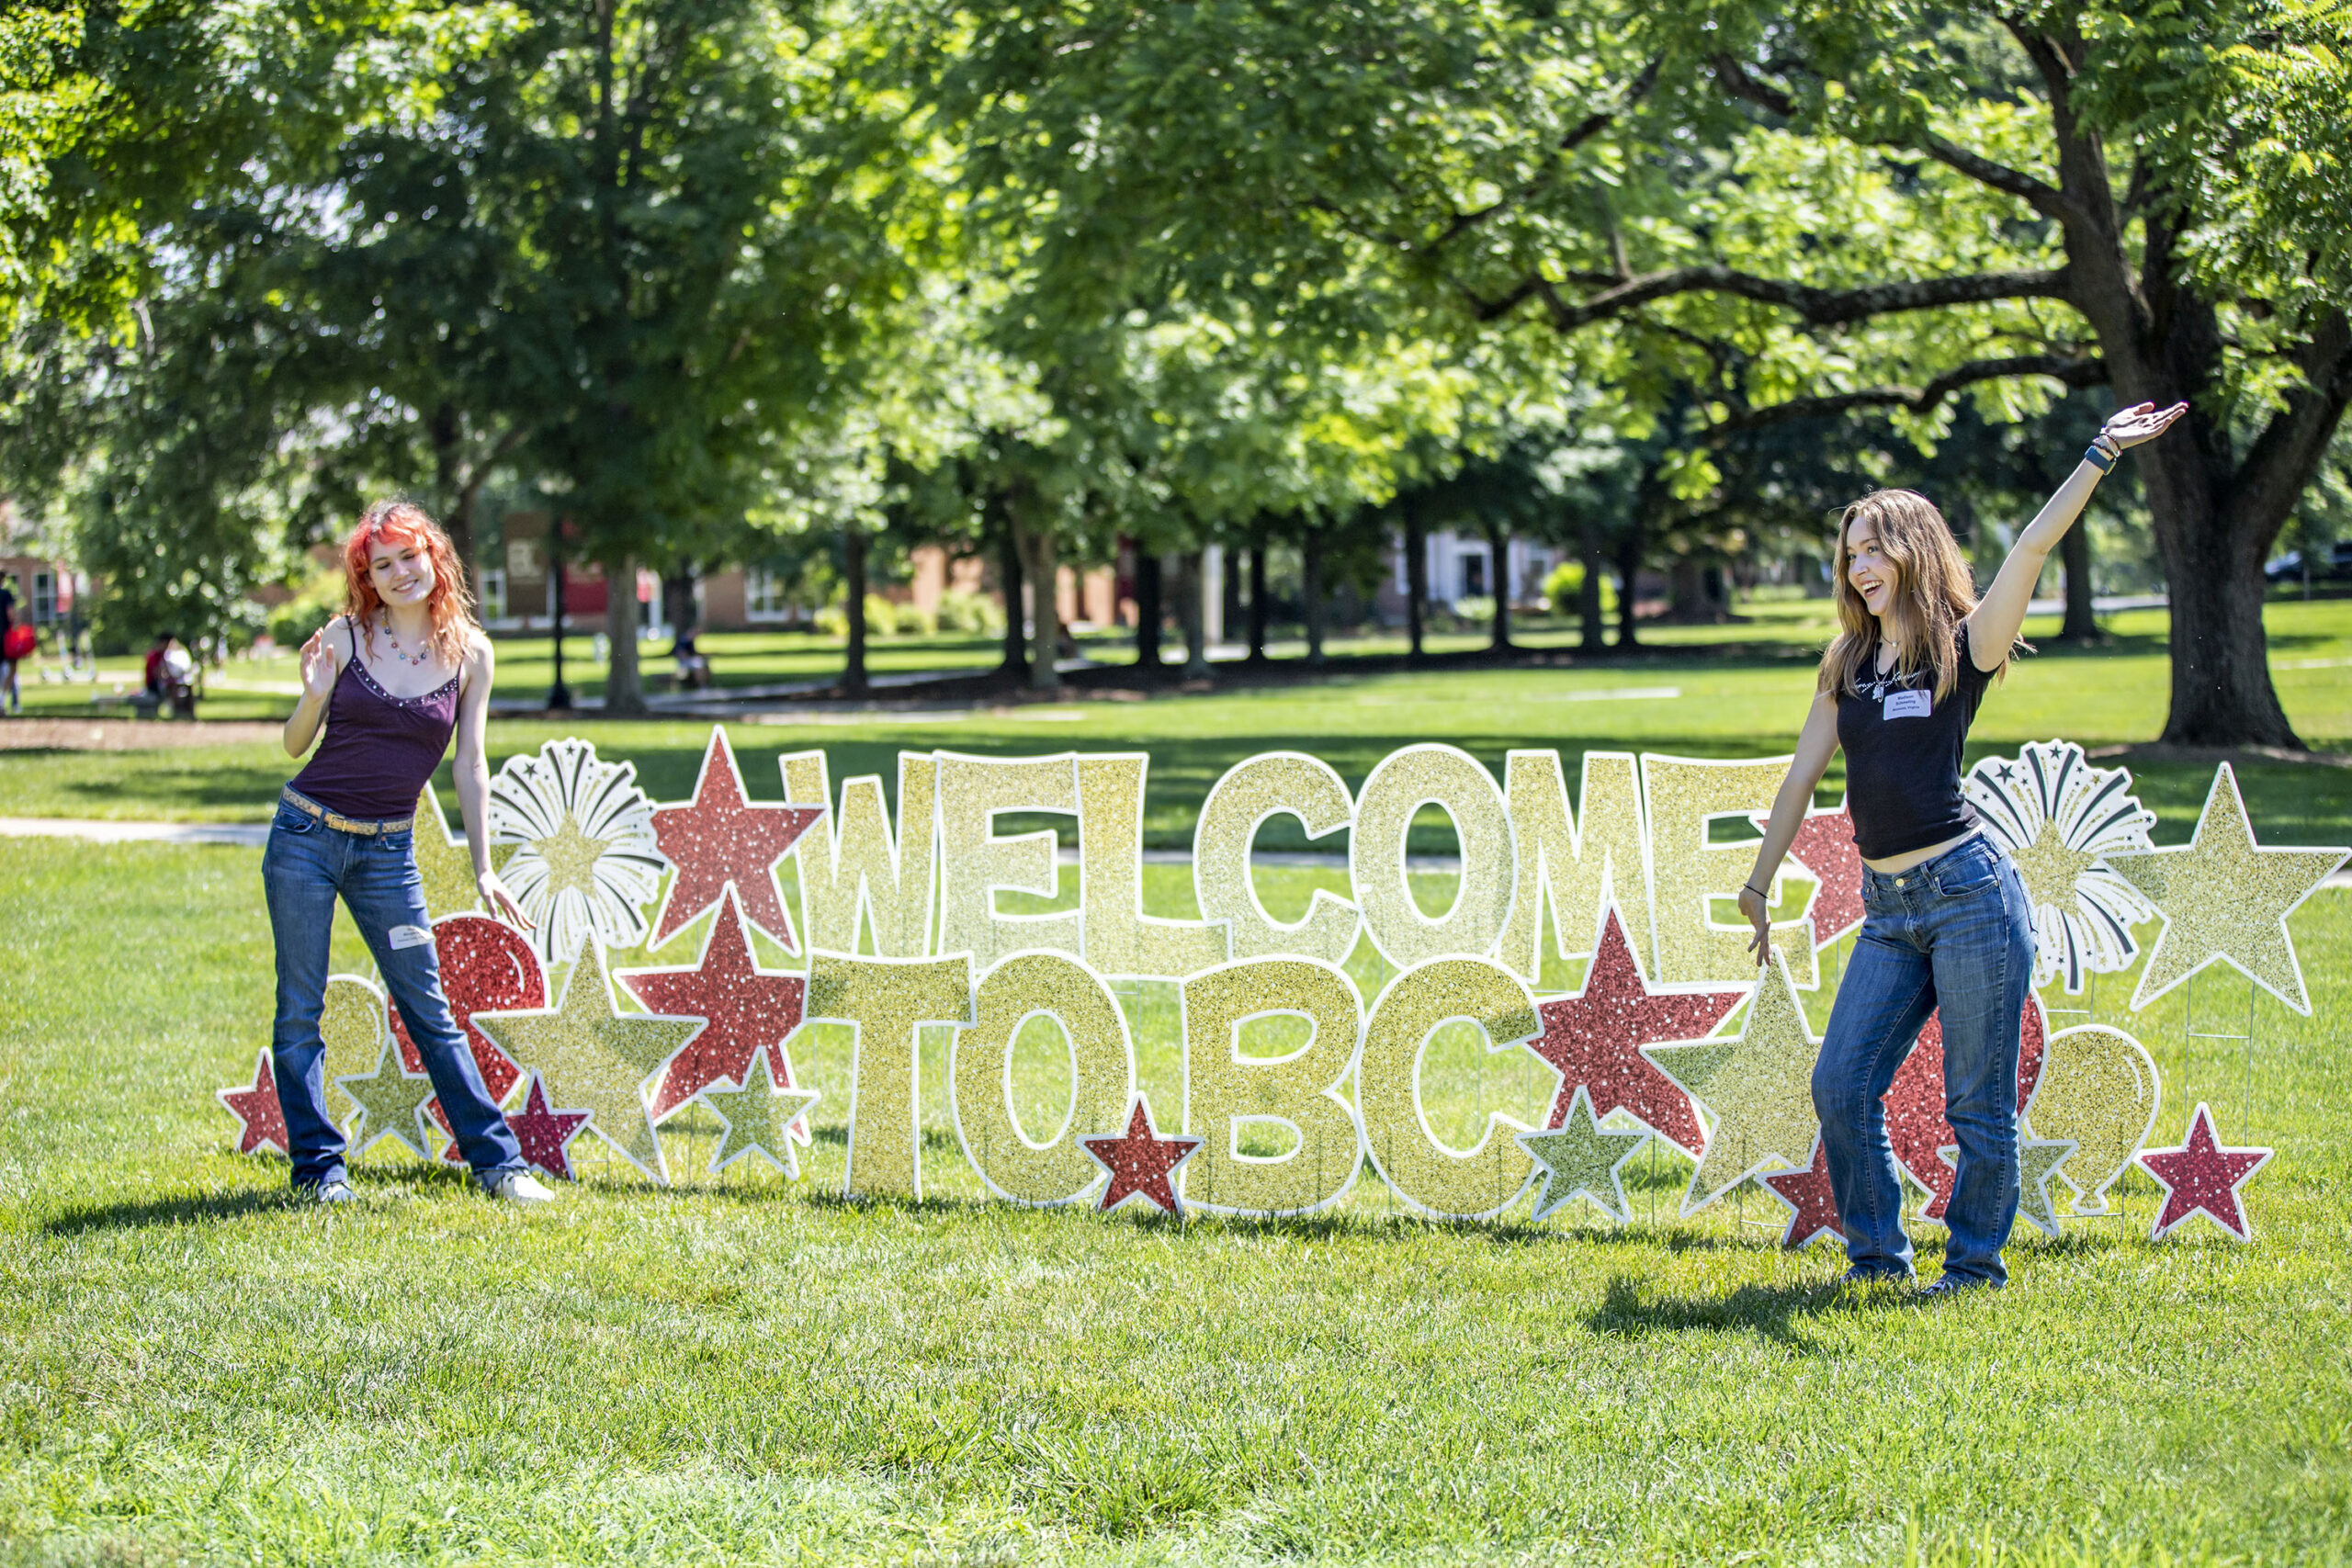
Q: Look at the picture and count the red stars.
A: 9